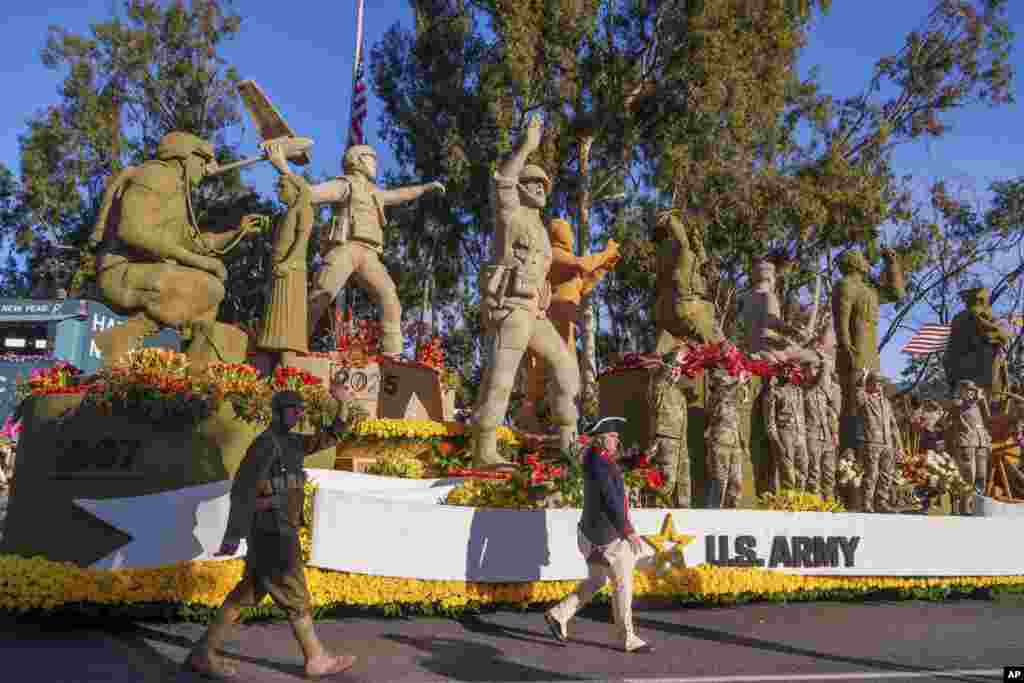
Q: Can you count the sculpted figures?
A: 9